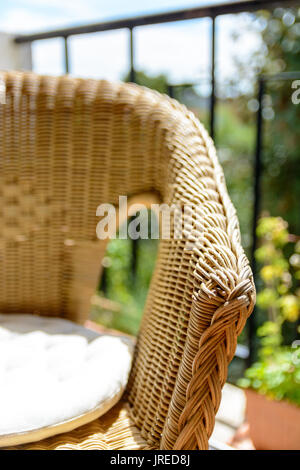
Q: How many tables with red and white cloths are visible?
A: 0